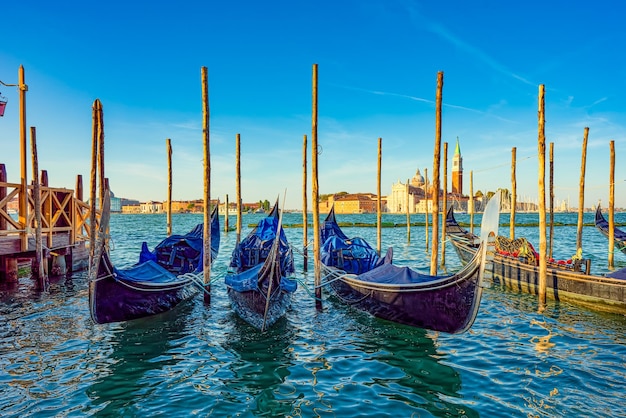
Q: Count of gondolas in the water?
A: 5